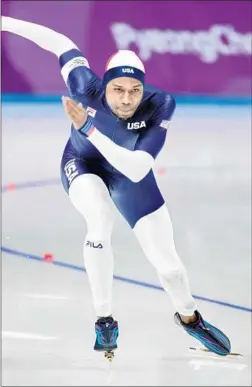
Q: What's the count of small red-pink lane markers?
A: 3